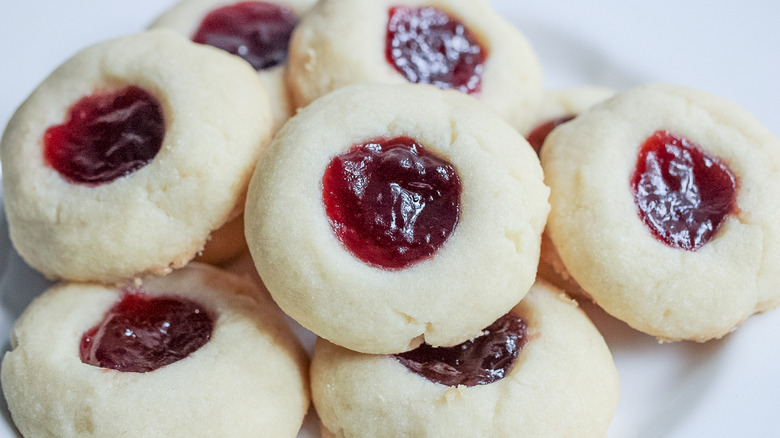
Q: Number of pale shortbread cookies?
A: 8